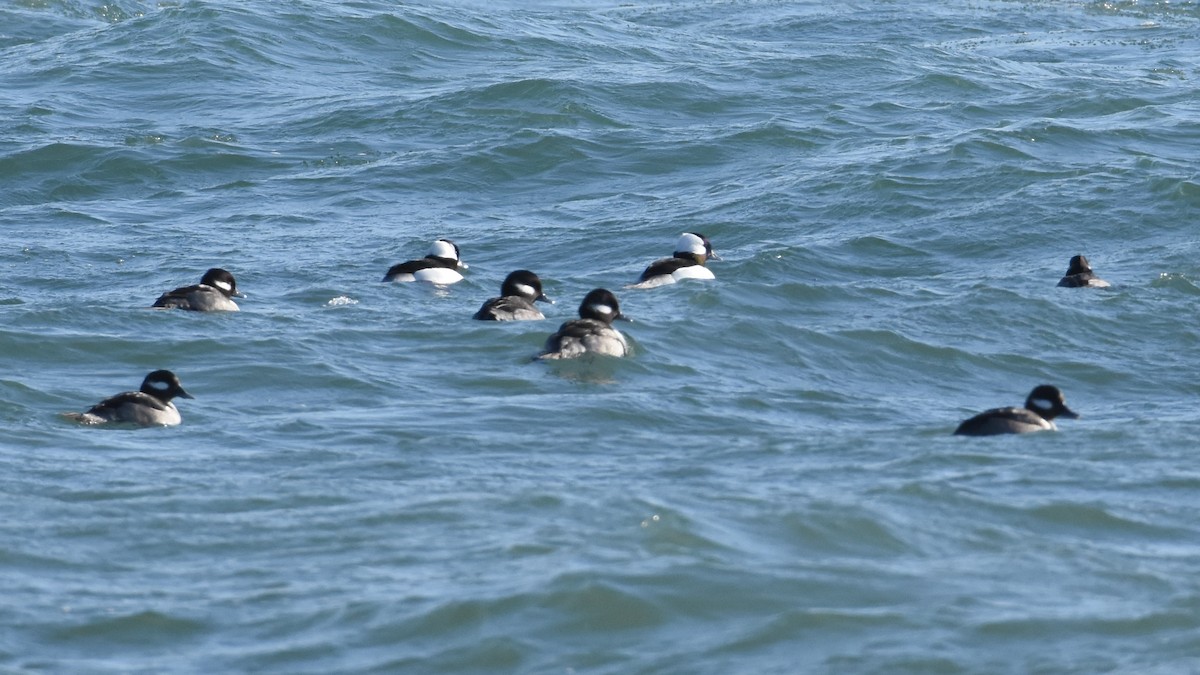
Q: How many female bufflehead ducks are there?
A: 6